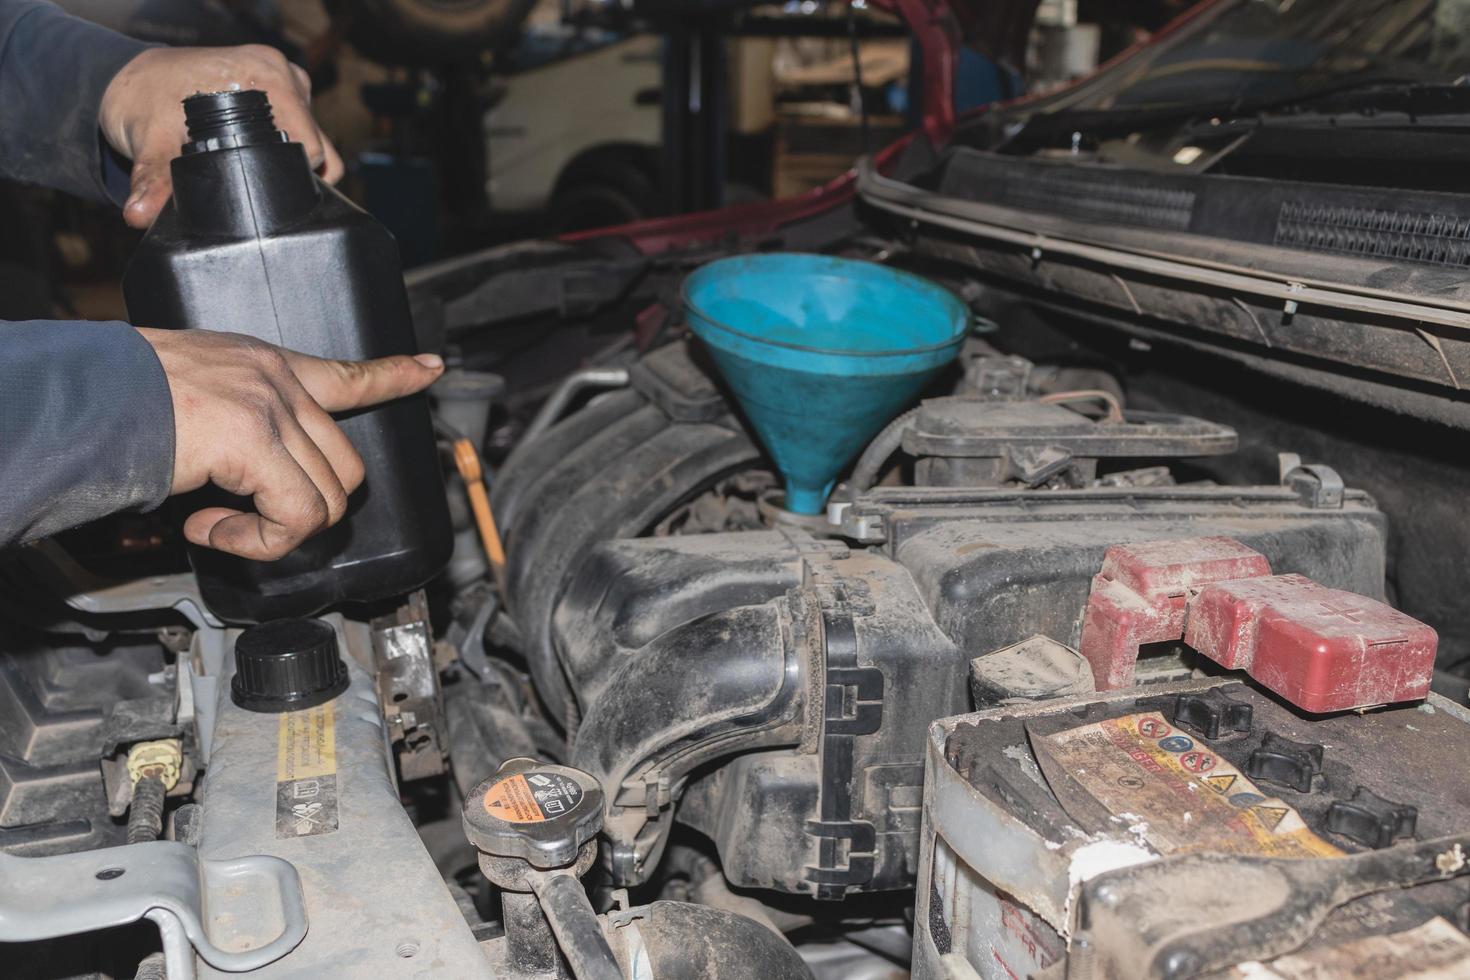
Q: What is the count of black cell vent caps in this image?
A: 3